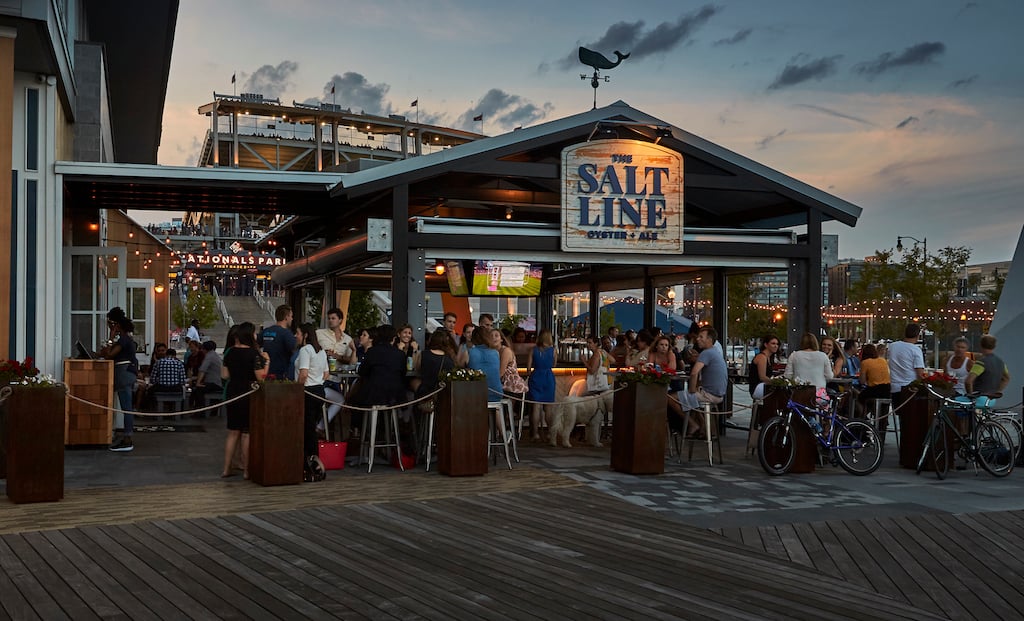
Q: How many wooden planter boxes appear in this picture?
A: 6